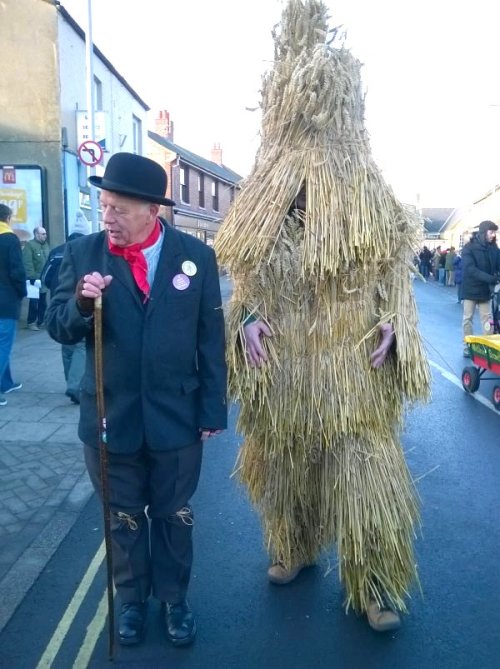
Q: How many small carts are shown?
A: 1